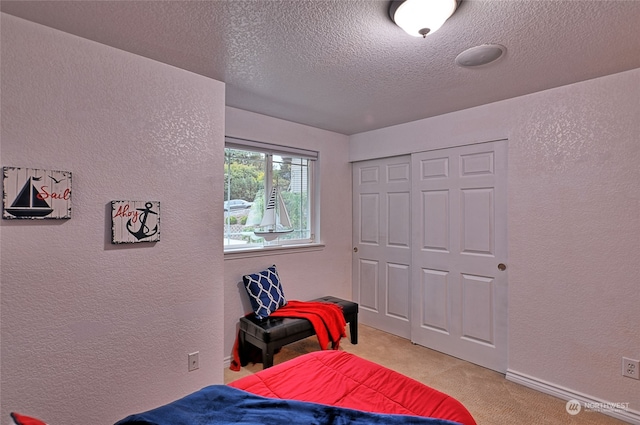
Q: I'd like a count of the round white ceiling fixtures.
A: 2